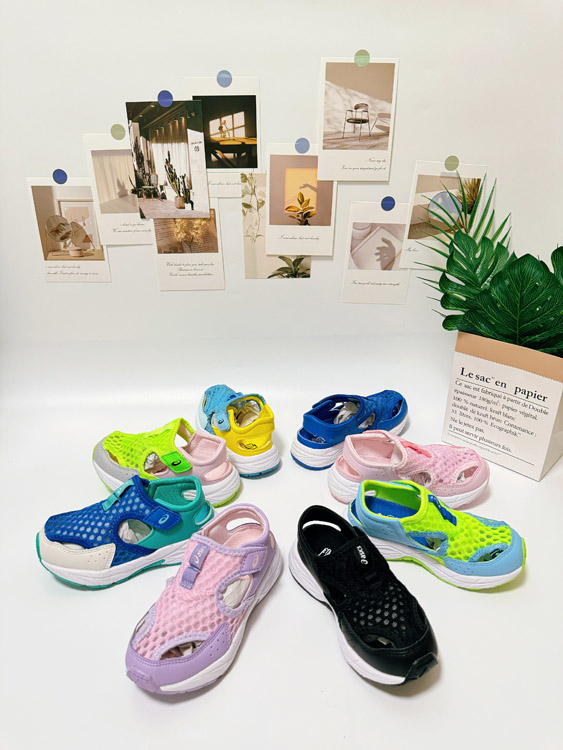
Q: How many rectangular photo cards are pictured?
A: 10